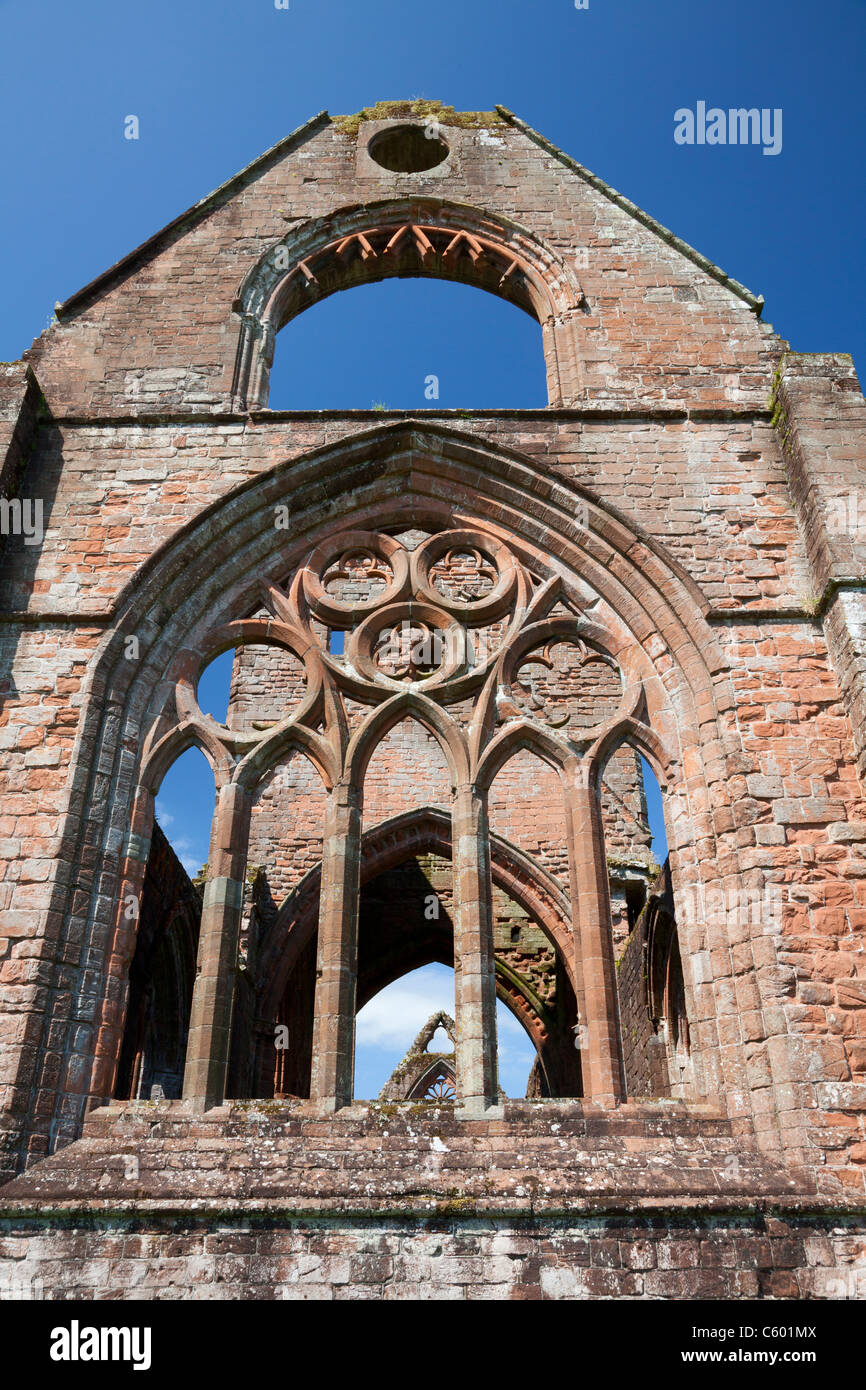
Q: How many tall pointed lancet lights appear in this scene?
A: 5